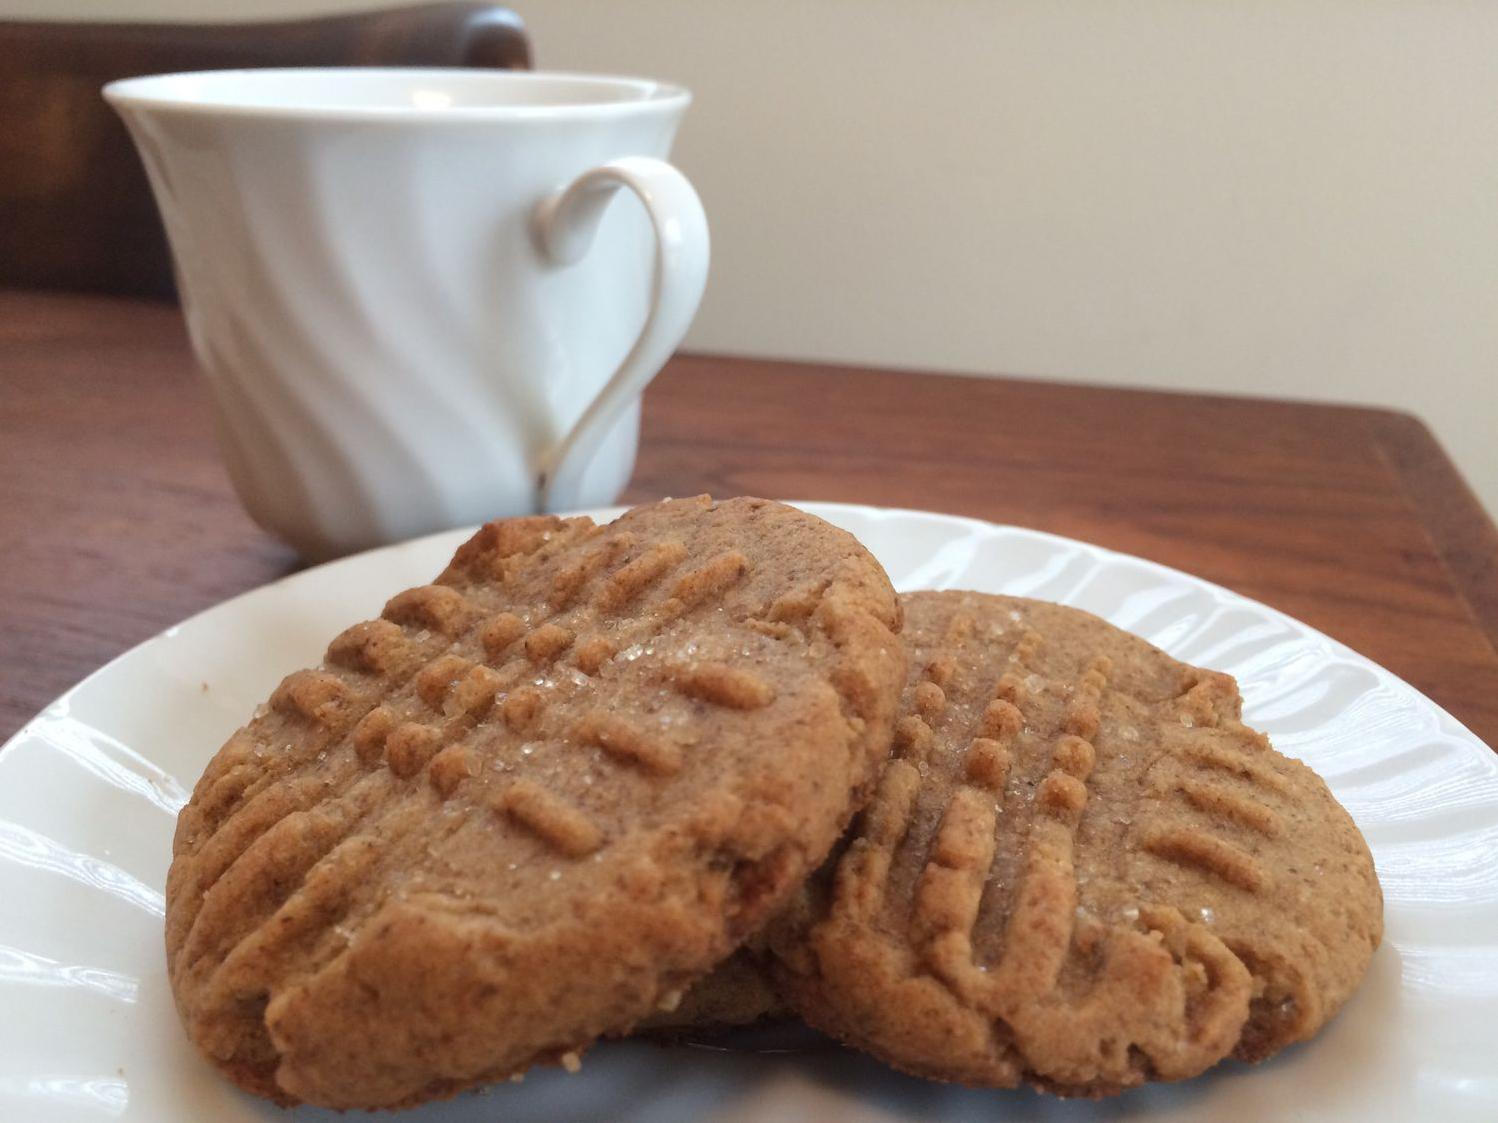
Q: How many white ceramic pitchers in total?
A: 0